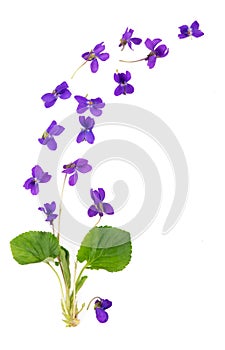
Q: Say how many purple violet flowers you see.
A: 14